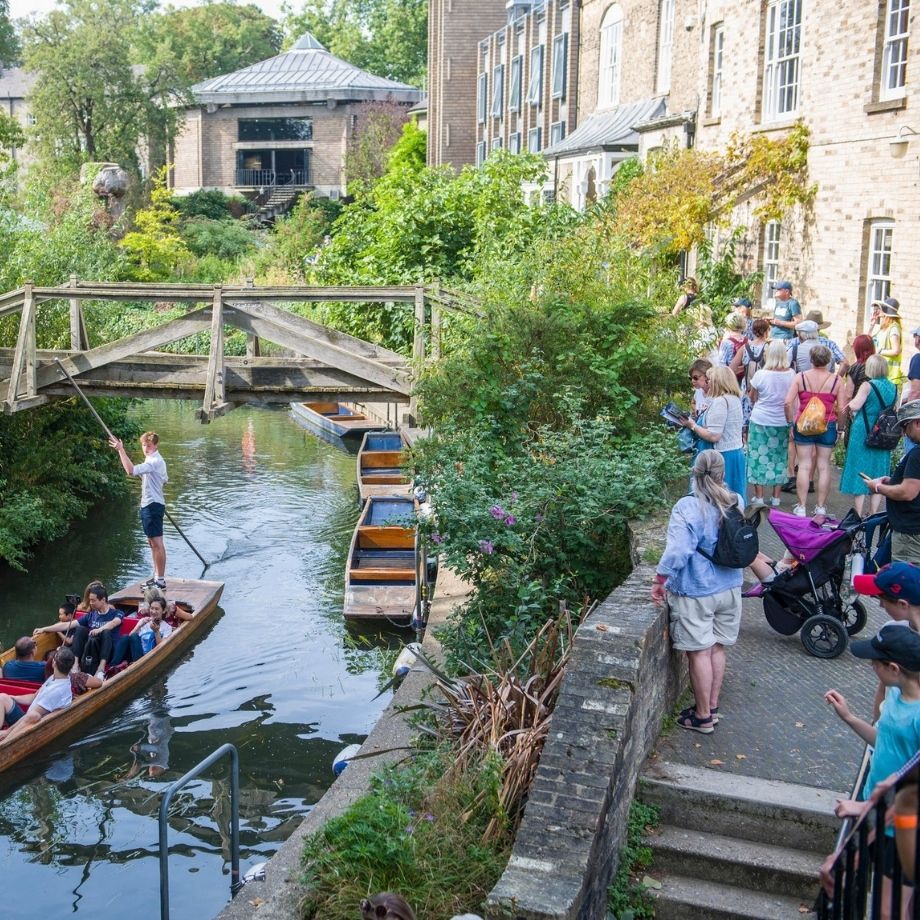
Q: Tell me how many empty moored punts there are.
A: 3